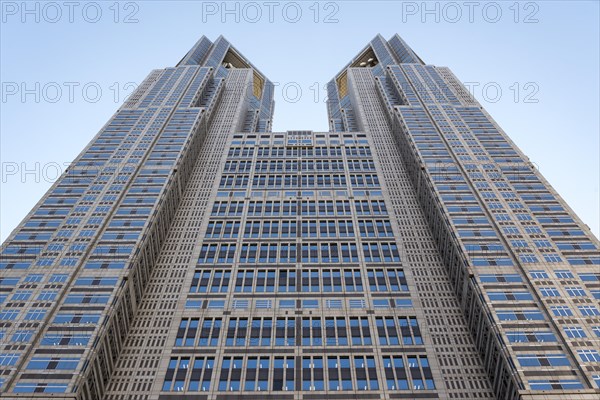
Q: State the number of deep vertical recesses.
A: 2